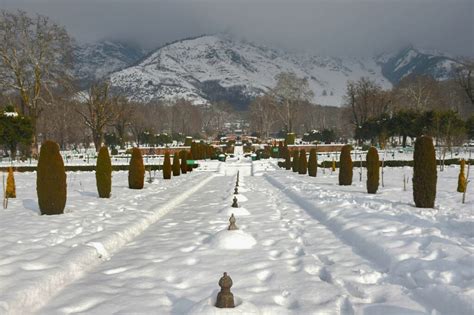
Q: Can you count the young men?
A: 0